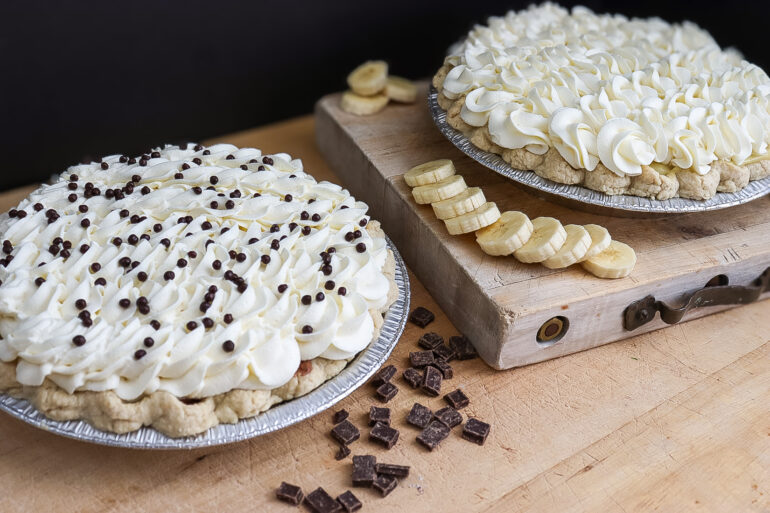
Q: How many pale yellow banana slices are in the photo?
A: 12